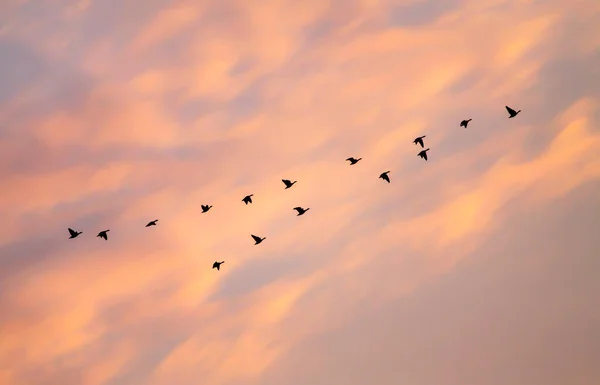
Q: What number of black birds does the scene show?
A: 15